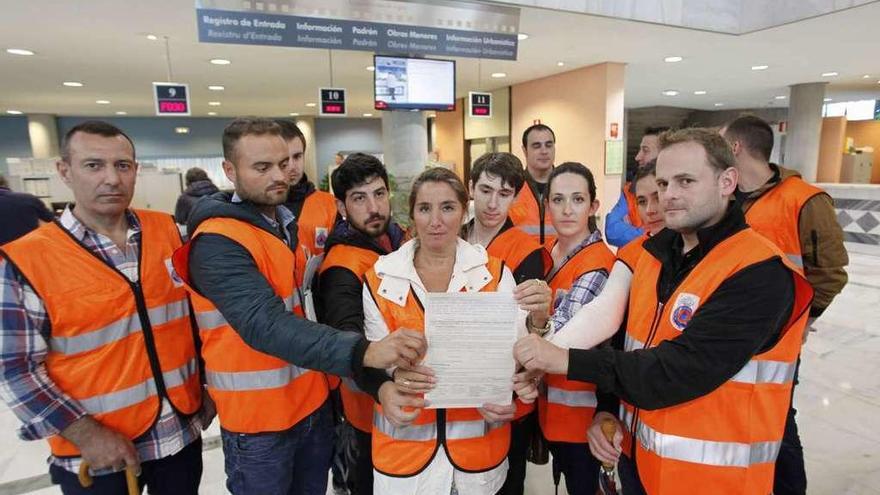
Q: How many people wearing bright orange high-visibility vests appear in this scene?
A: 12